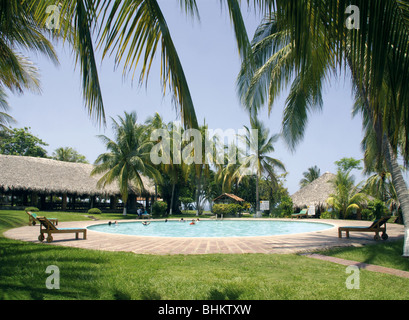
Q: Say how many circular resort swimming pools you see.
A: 1